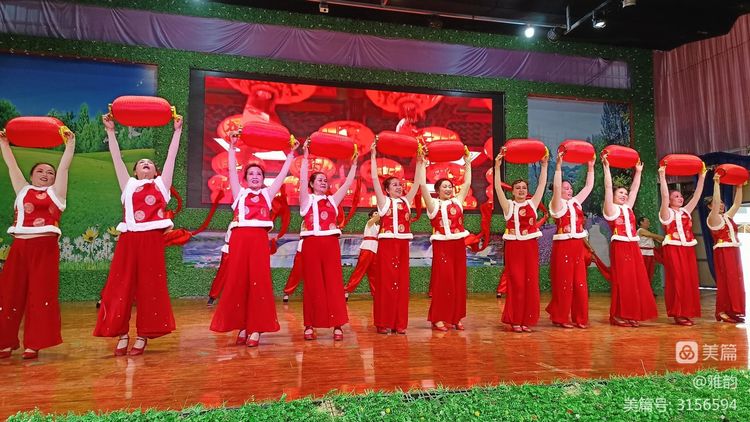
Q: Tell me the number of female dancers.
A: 11